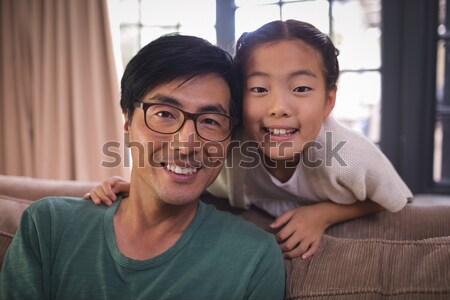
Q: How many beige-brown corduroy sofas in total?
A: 1